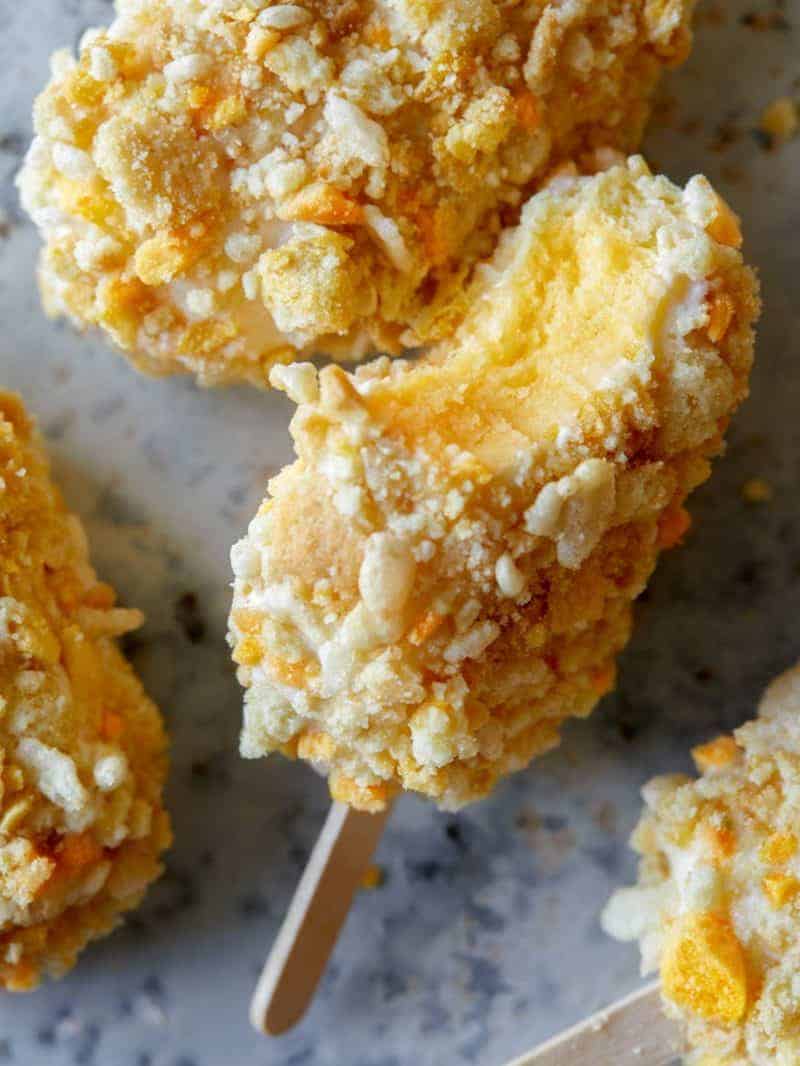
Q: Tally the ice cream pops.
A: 4